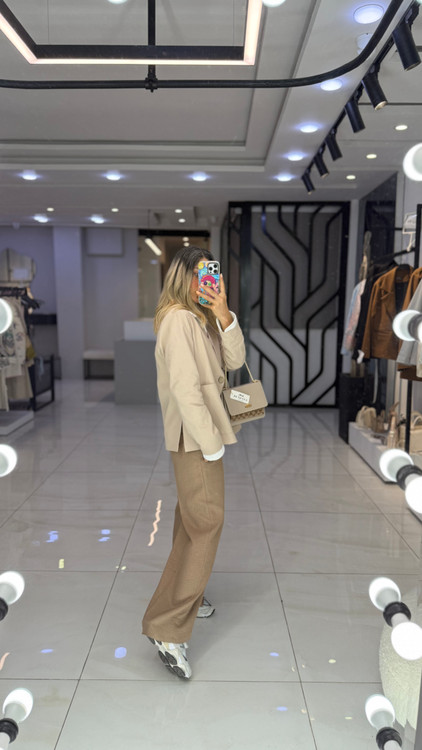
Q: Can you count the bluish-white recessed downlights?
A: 10